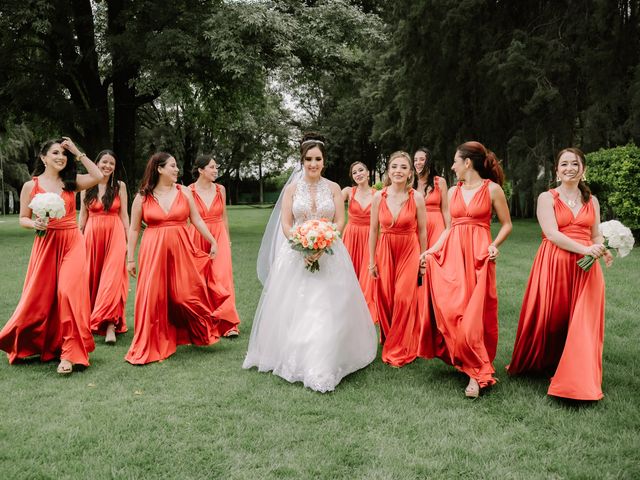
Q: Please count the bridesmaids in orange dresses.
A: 9